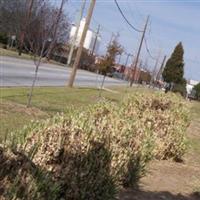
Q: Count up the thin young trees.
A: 2